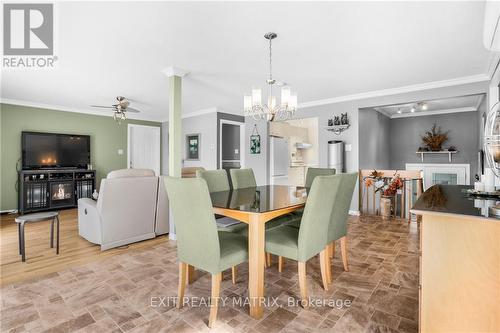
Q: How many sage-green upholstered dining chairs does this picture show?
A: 6